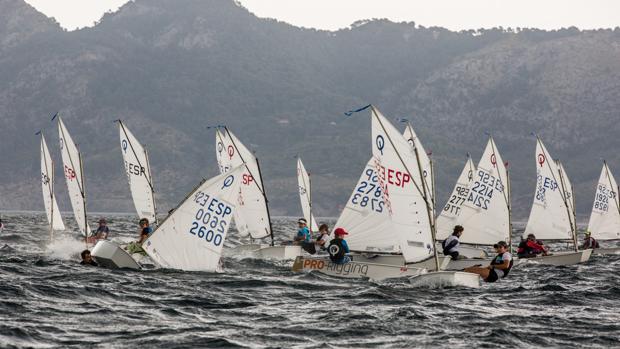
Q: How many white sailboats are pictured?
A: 15